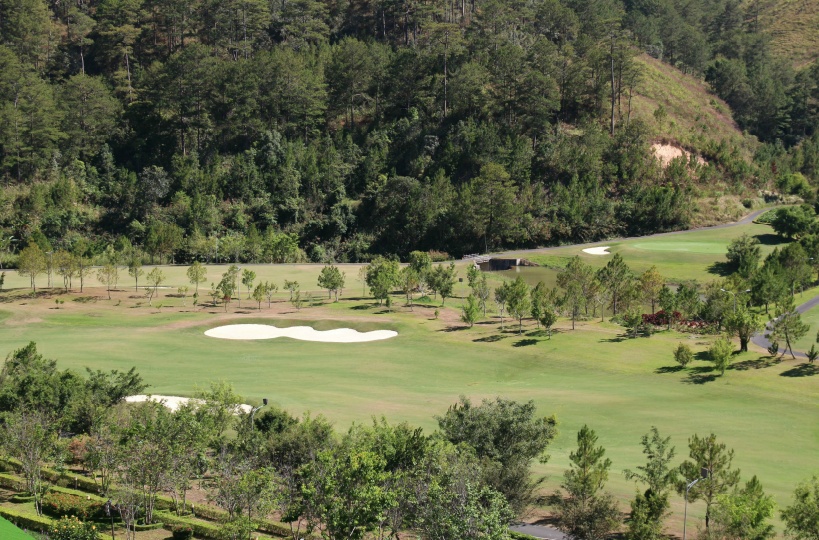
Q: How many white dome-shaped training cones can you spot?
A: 0